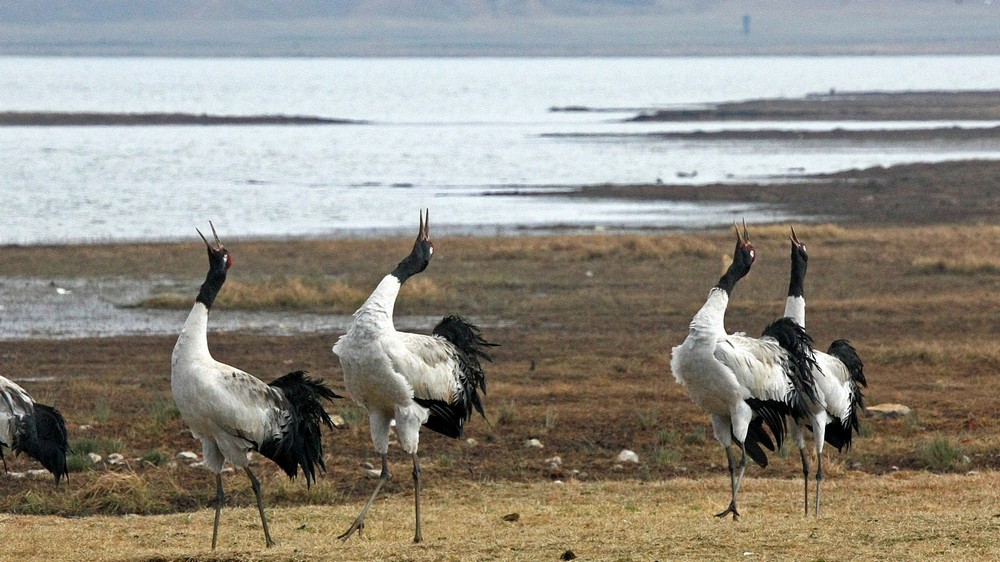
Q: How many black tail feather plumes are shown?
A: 5